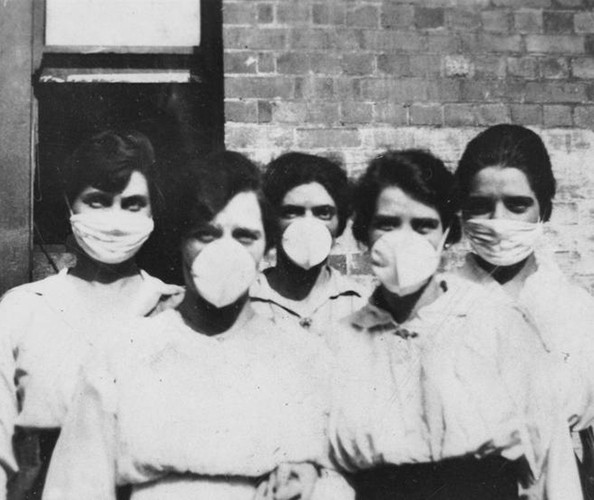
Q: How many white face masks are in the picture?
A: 5